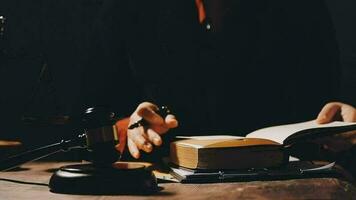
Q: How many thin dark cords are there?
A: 1